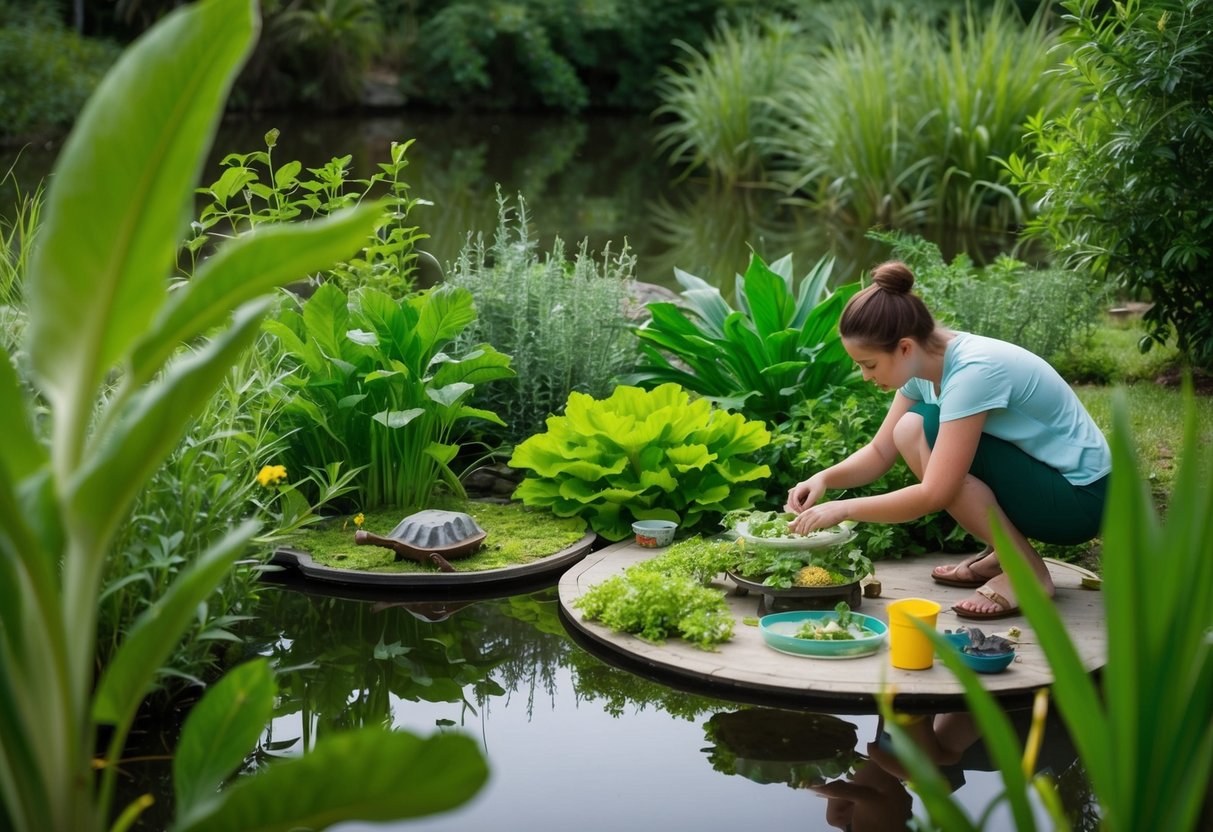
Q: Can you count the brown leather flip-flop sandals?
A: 2